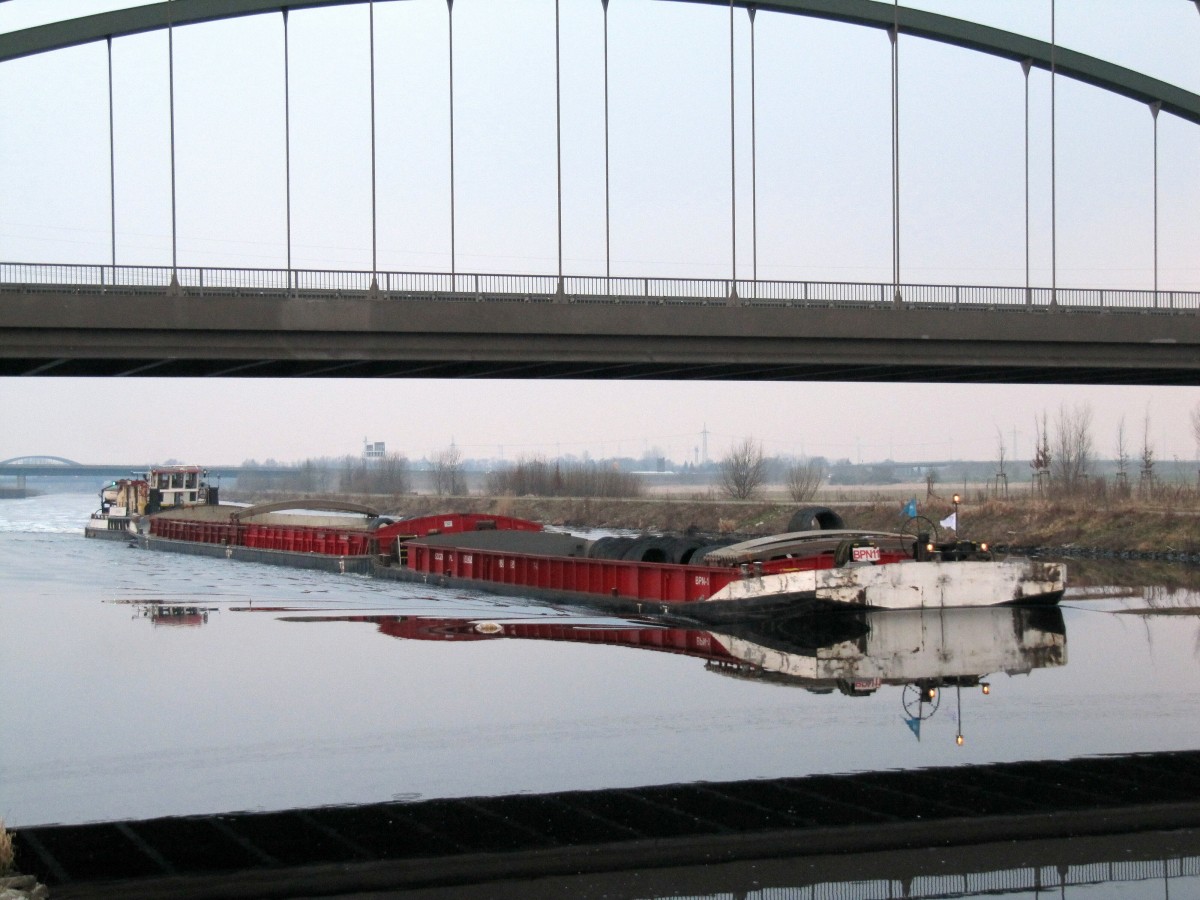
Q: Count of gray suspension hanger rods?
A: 14